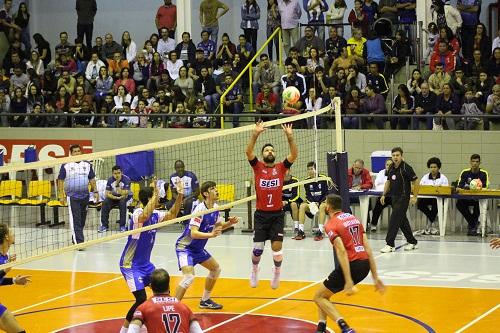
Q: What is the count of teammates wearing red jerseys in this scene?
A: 3